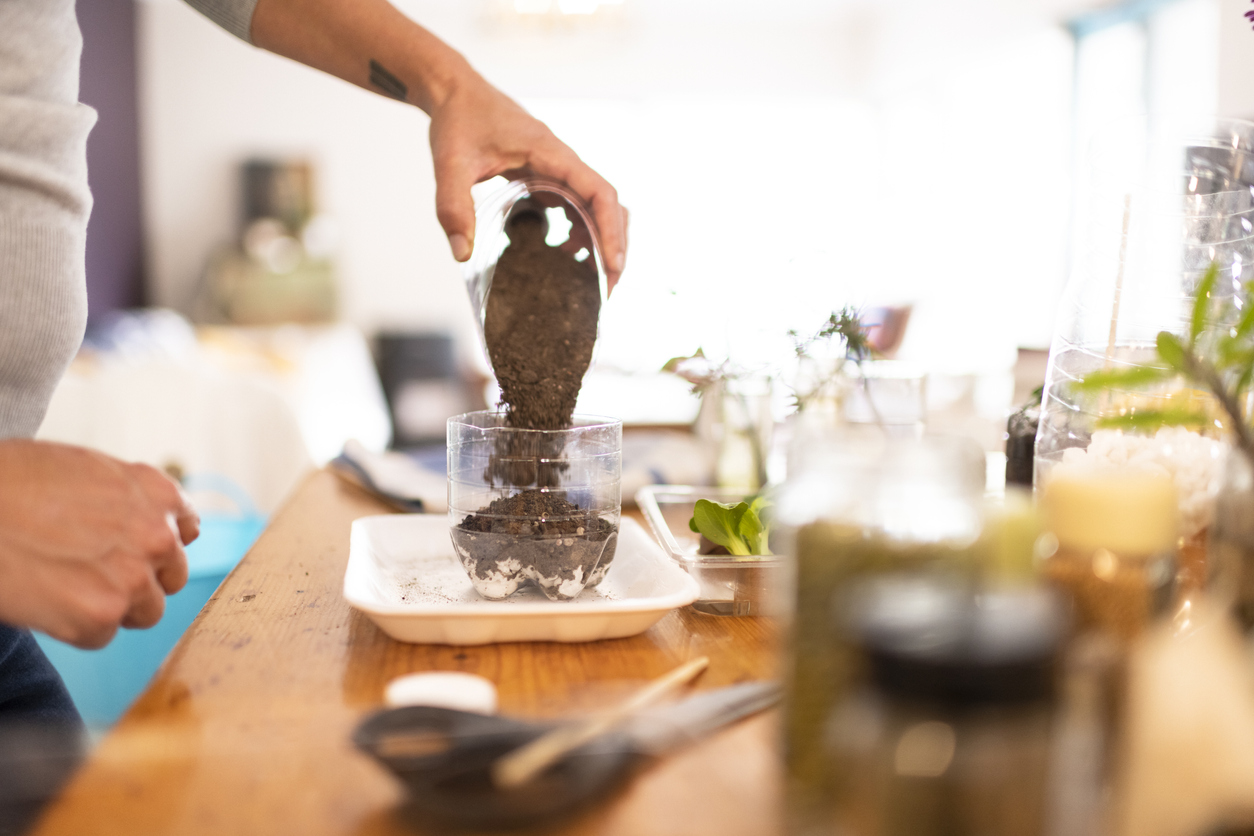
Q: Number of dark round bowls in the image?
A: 0